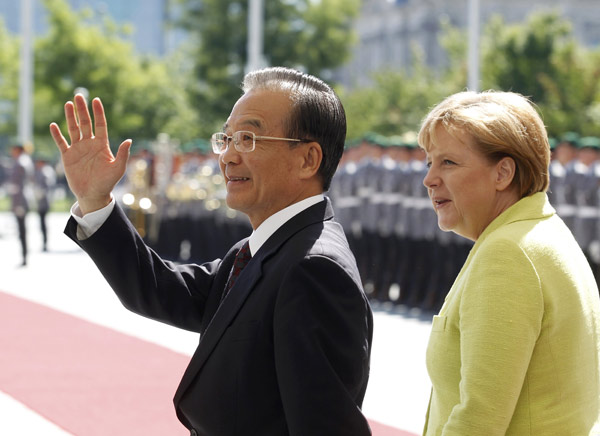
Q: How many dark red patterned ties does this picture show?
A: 1